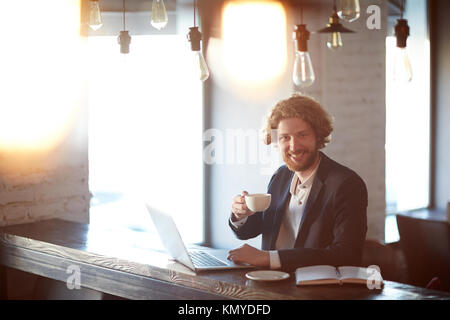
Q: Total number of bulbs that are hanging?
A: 8